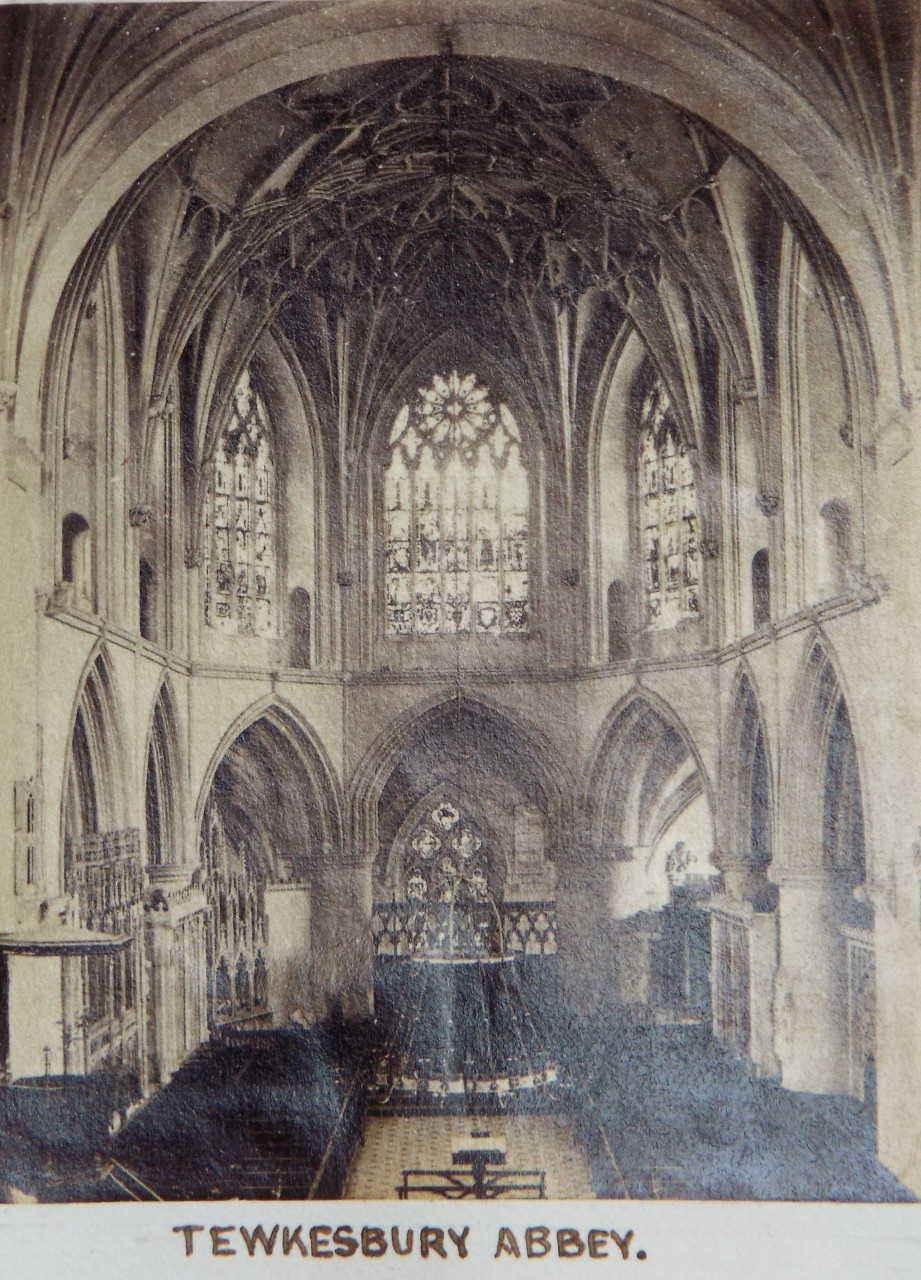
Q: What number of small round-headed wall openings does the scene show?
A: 6